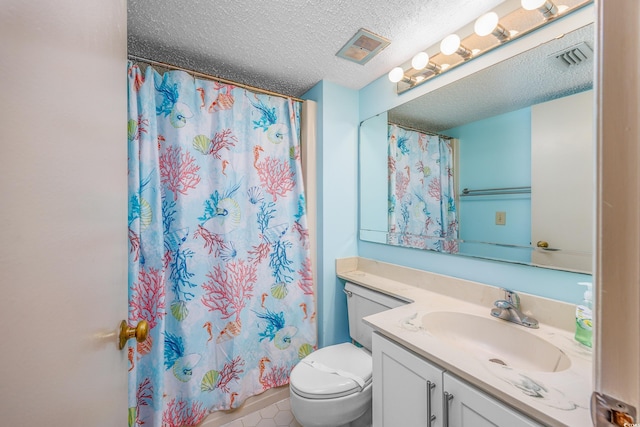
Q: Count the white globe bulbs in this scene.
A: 5